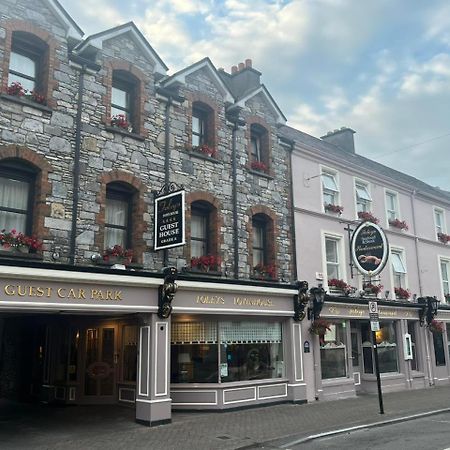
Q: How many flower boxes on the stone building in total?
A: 8